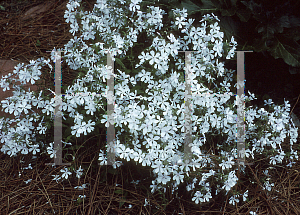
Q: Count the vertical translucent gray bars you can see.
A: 4